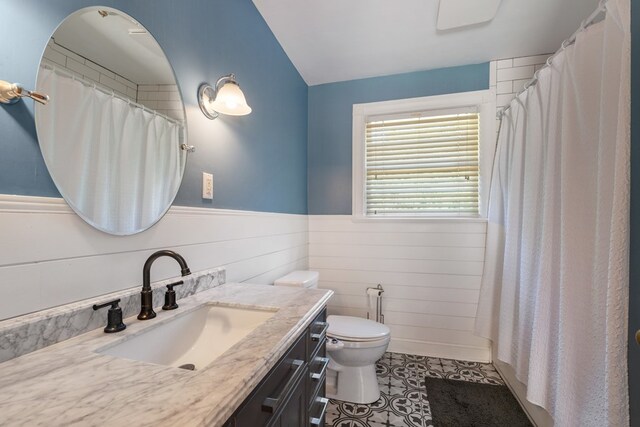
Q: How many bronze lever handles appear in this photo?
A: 2